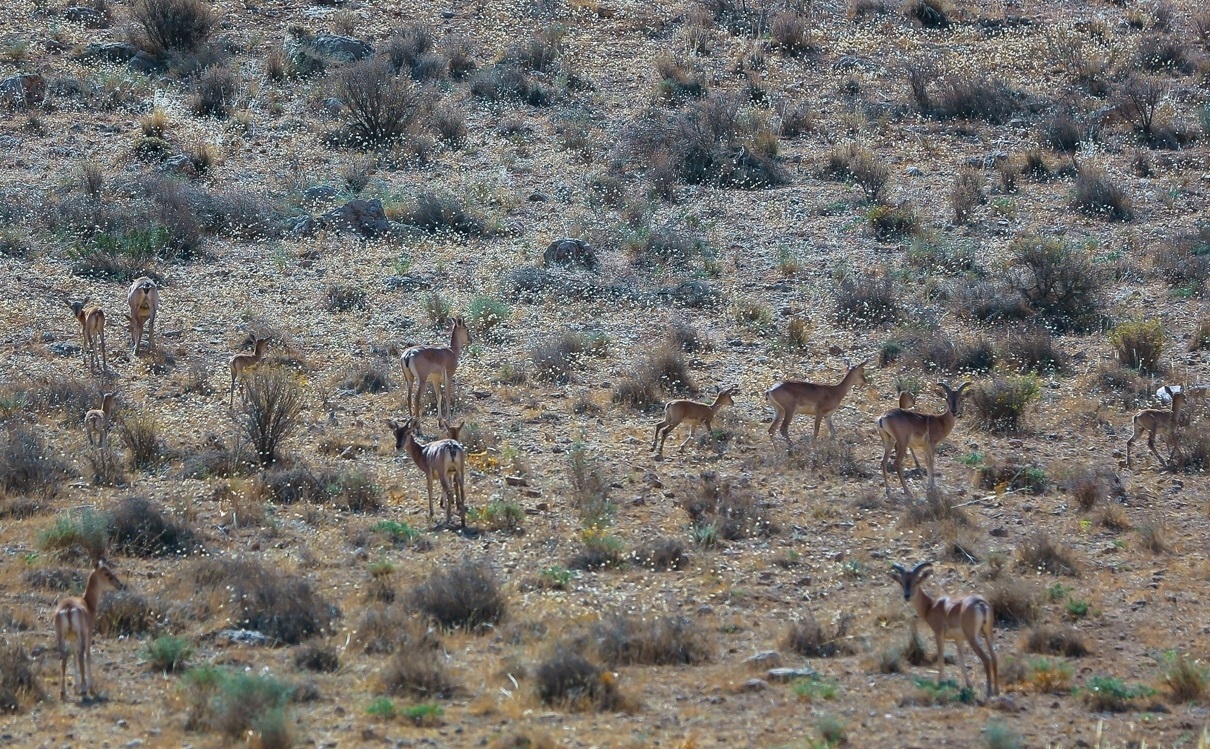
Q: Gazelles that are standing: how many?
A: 14